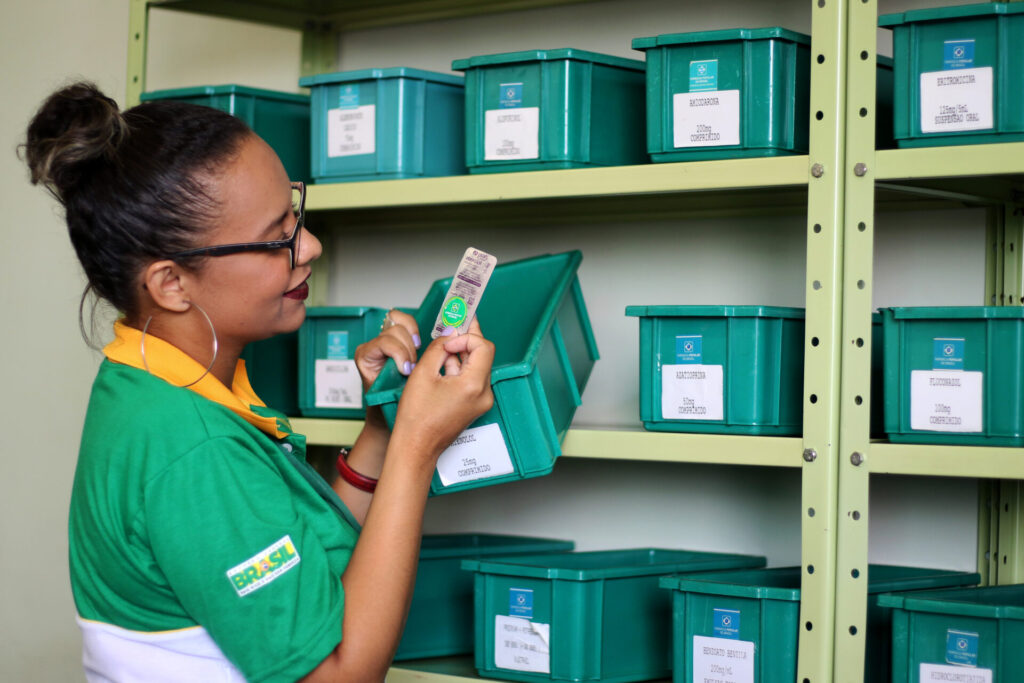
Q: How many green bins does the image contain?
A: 14